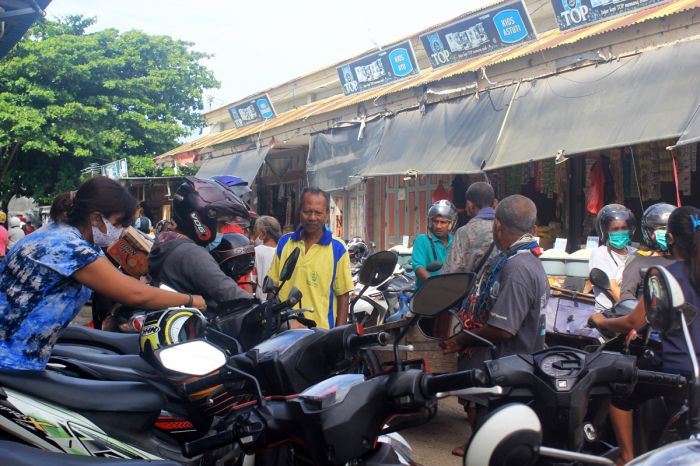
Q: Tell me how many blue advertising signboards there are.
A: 4